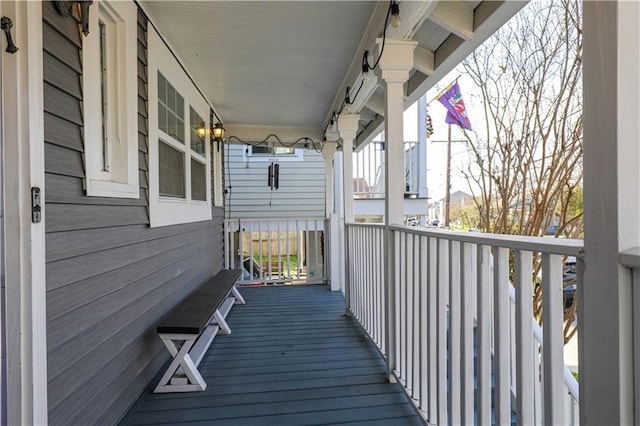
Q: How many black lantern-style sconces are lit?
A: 1